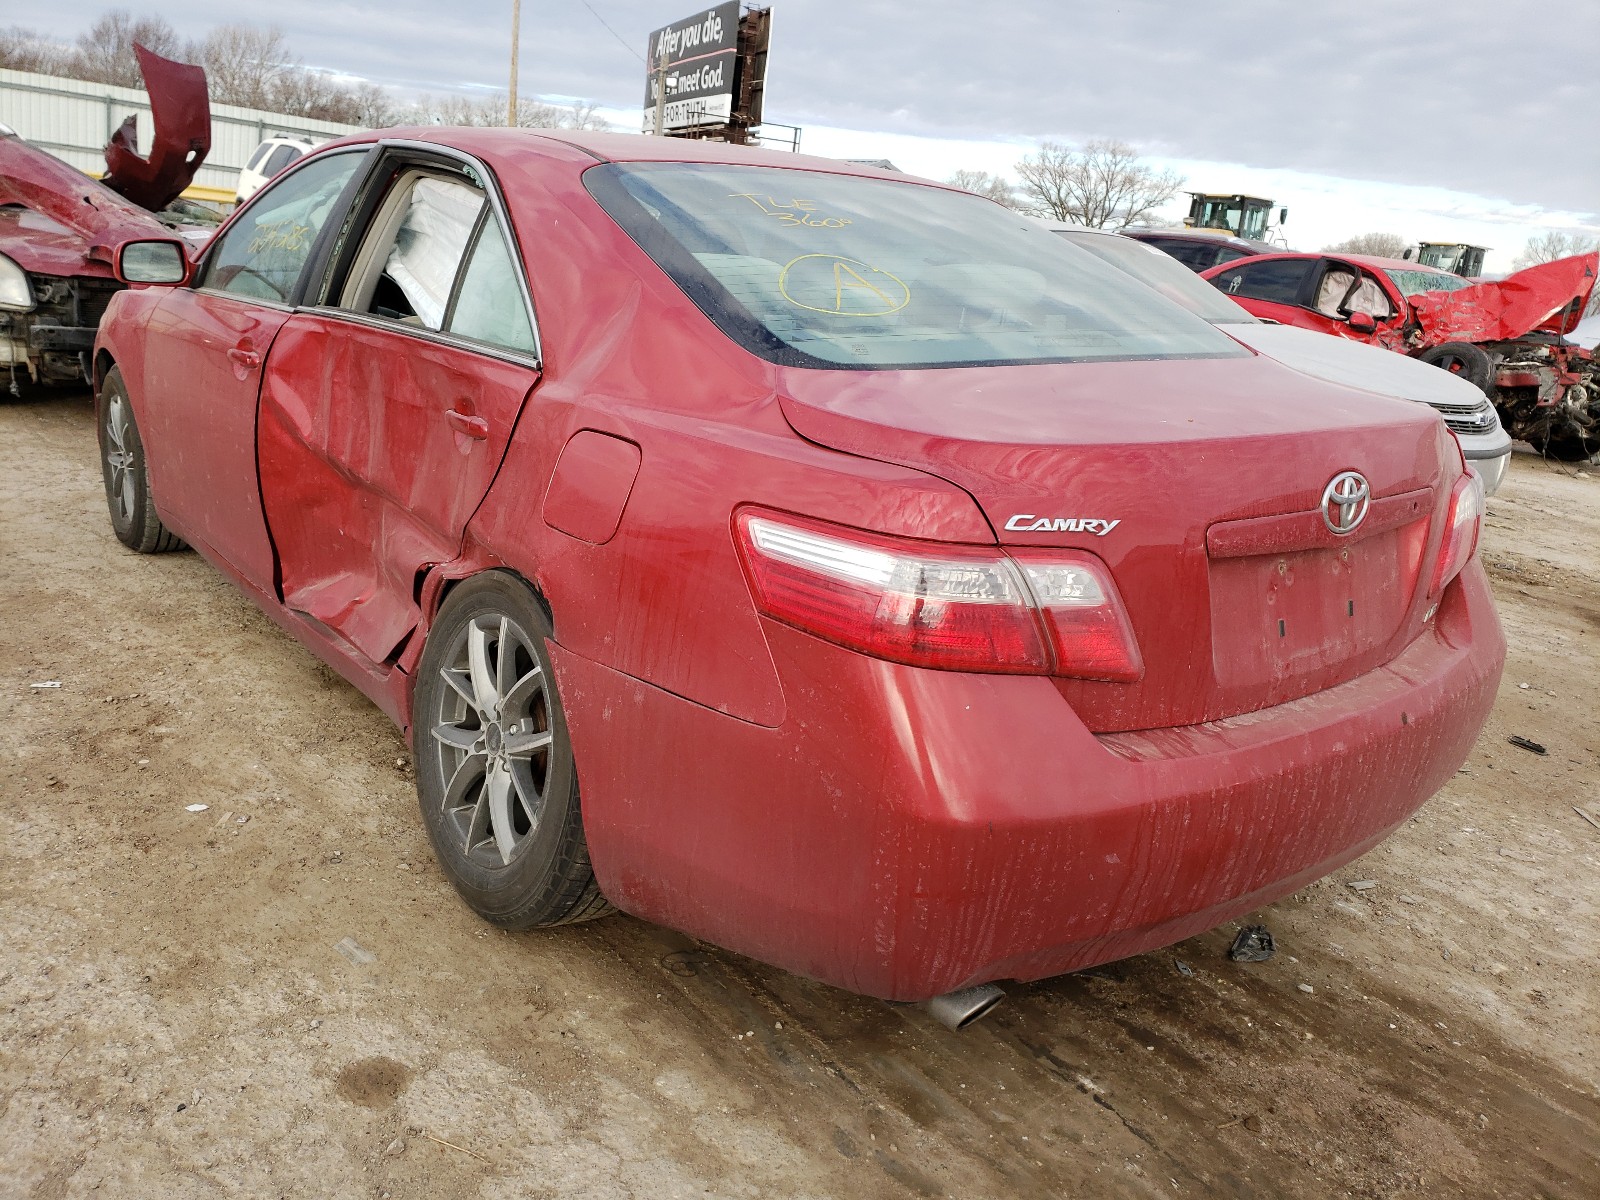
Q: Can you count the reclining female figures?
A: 0